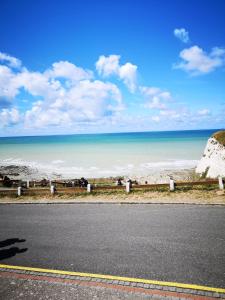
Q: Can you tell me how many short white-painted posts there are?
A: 6